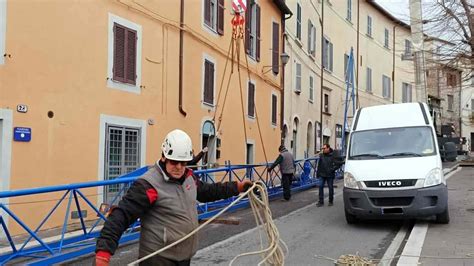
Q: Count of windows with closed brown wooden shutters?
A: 5